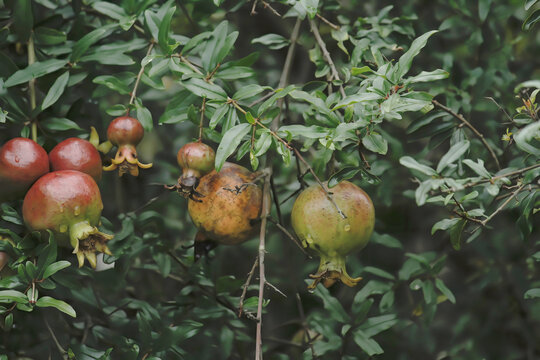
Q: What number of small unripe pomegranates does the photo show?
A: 2